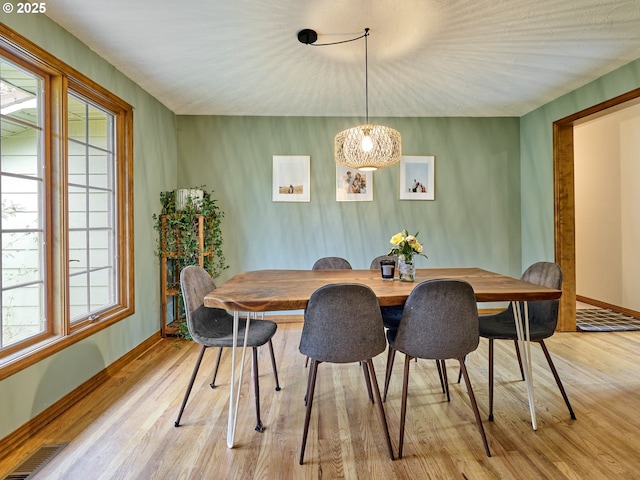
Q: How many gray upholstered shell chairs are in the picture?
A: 6